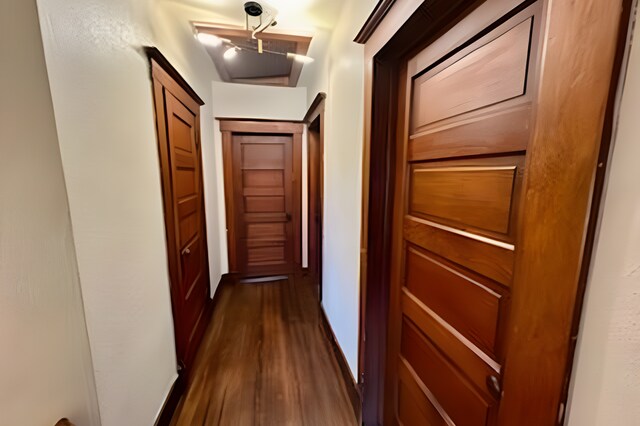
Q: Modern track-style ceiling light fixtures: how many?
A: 1